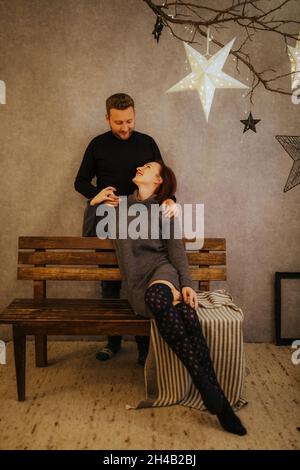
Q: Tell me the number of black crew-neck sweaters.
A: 1